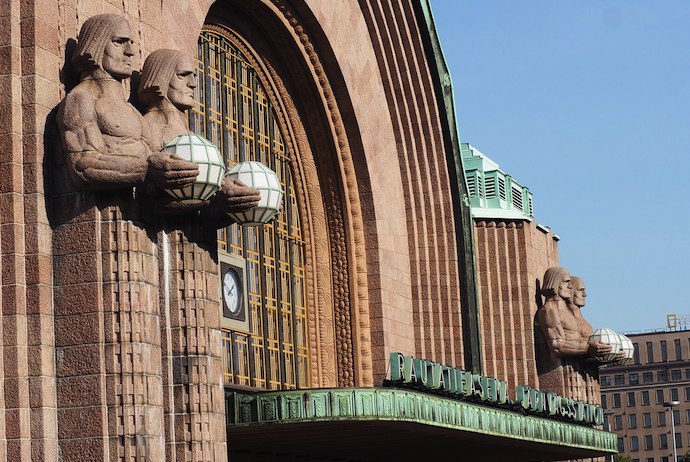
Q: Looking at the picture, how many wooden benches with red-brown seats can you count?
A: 0